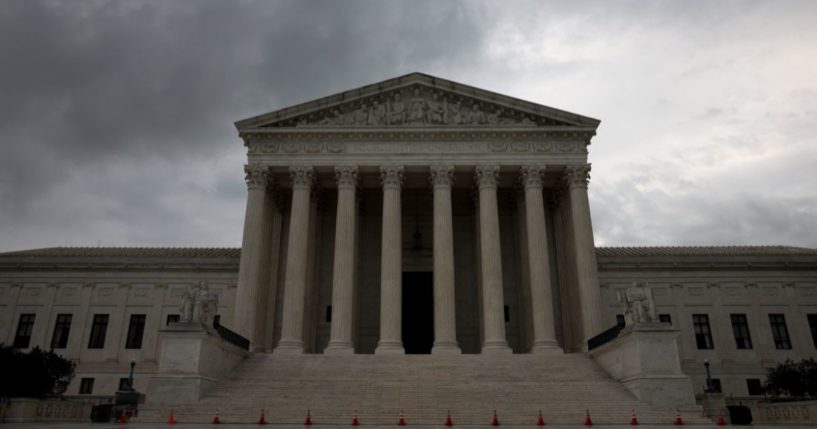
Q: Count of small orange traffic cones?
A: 14